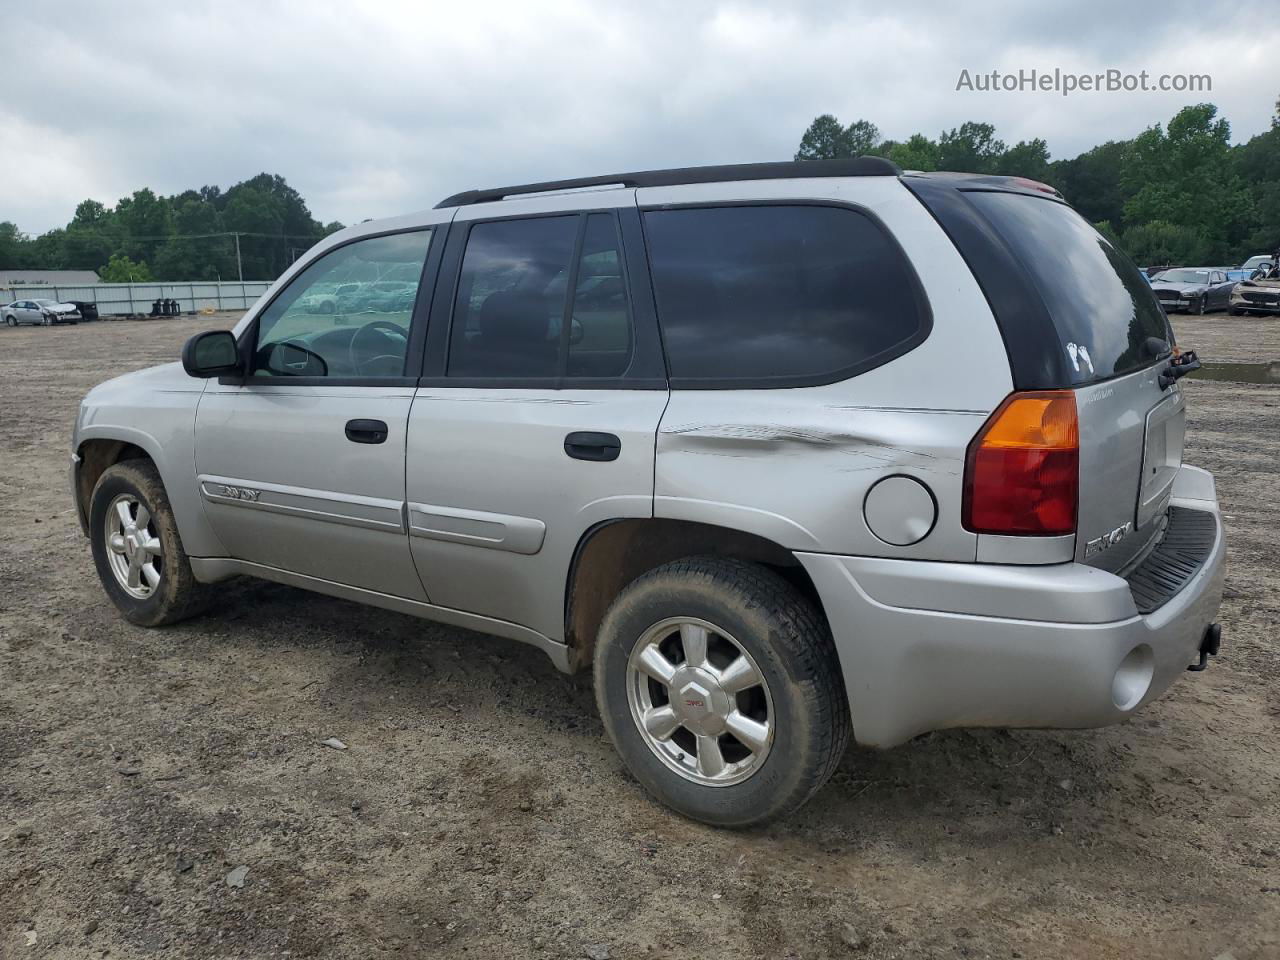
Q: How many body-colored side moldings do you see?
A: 2